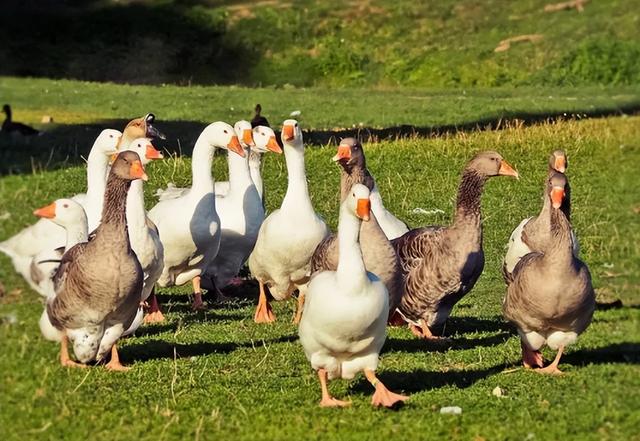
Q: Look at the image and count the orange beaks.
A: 12